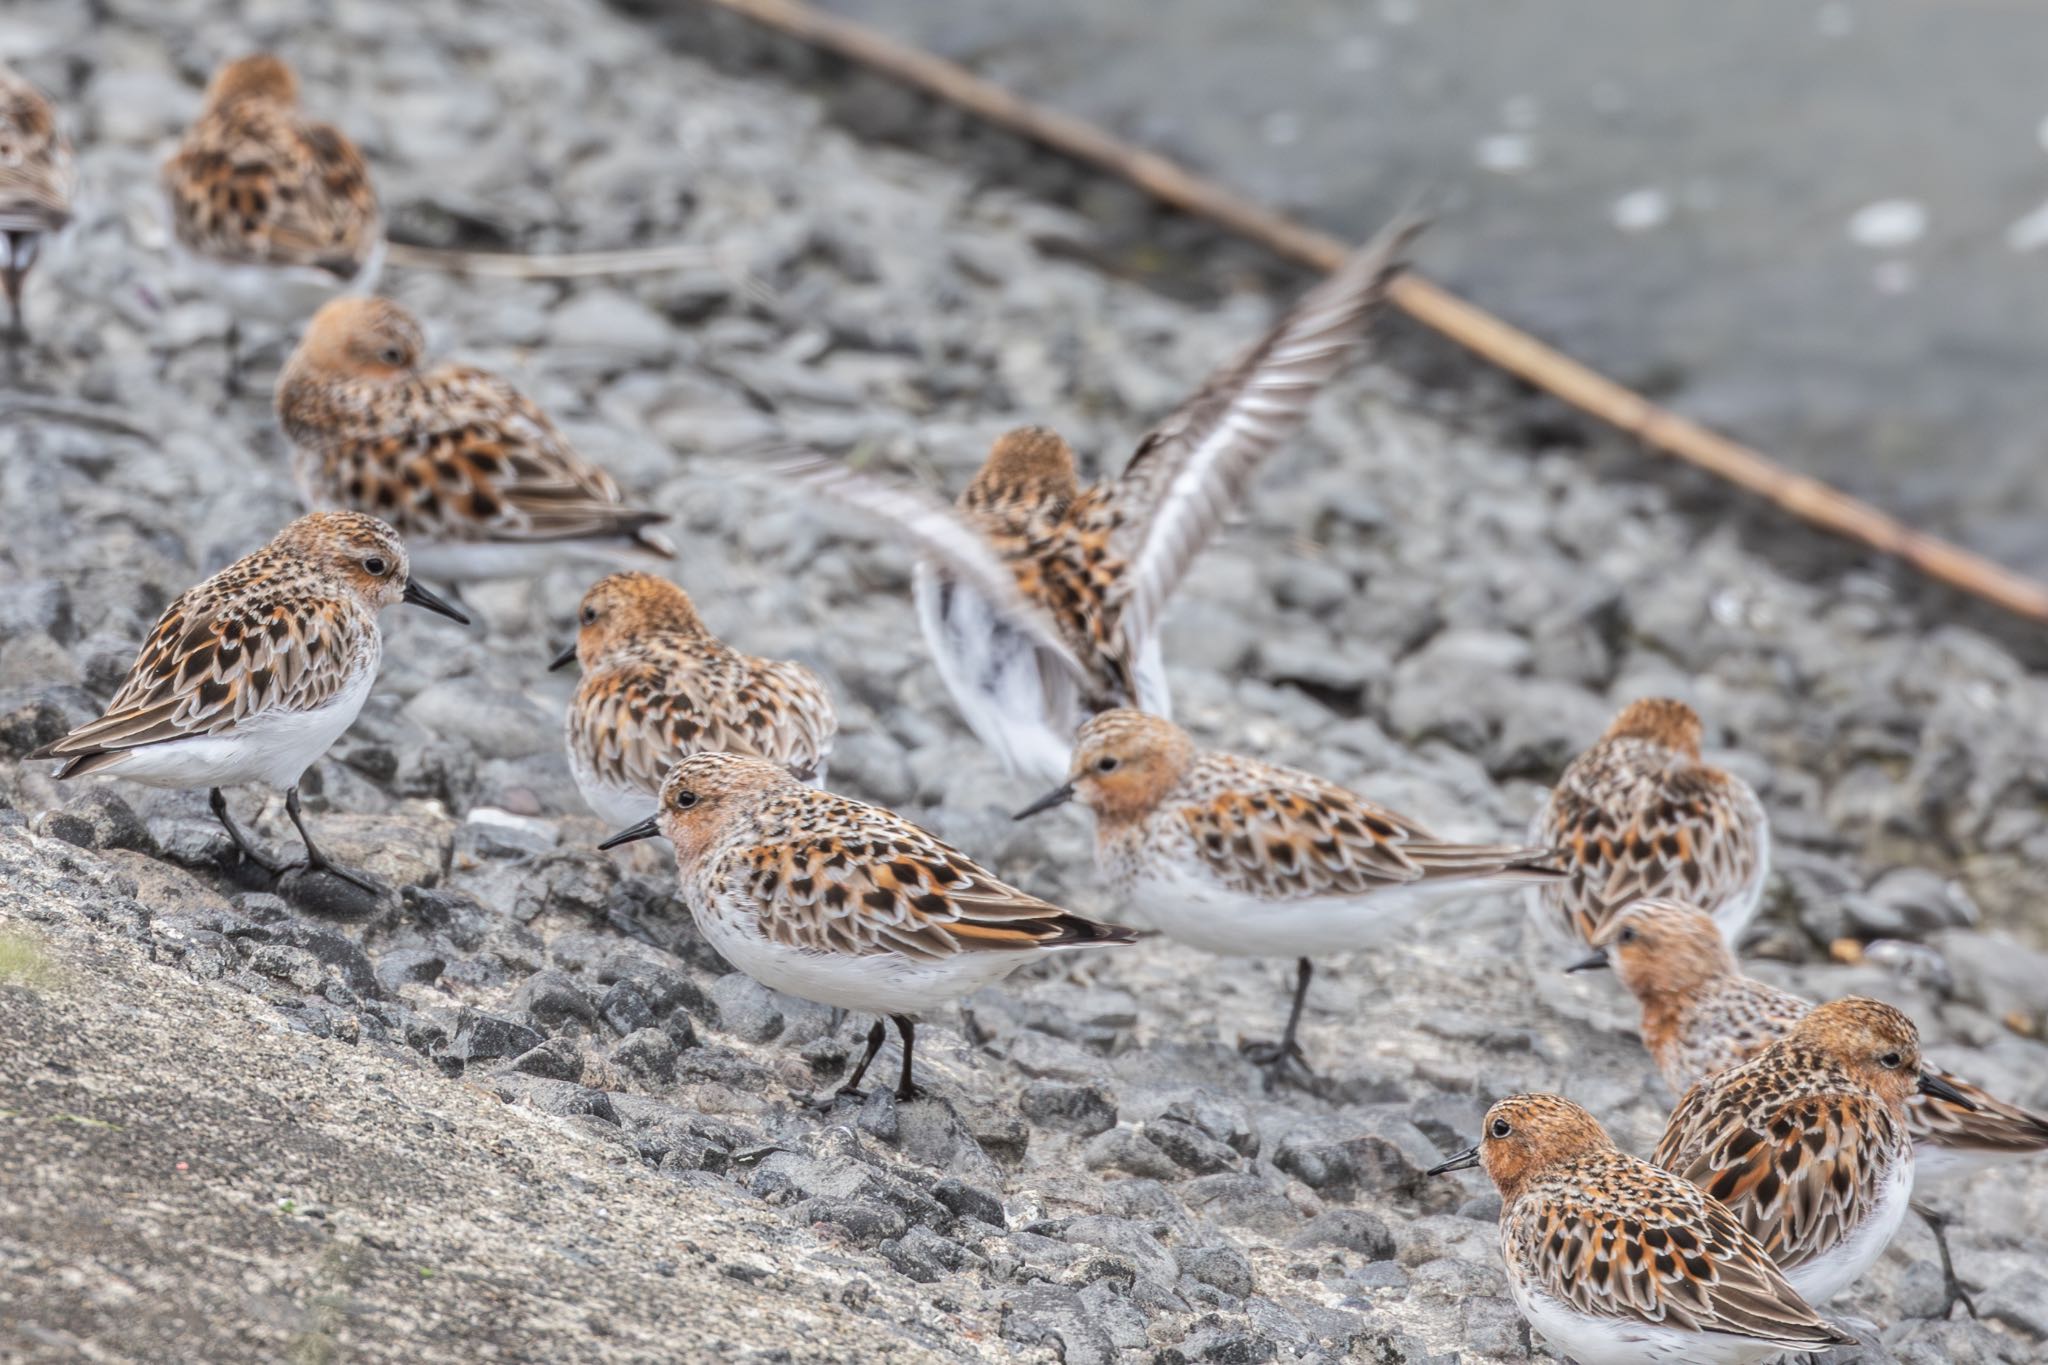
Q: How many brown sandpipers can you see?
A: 12